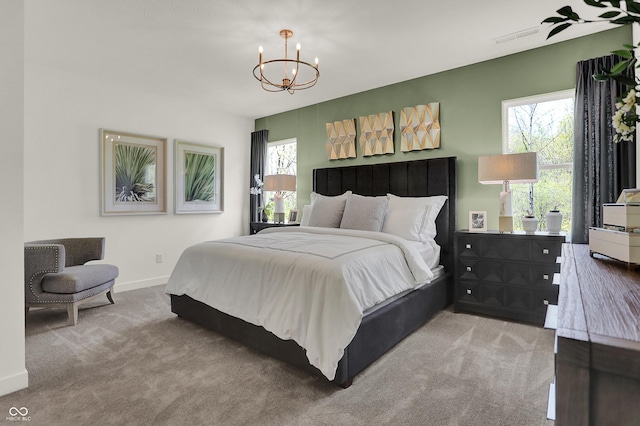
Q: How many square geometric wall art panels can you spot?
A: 3